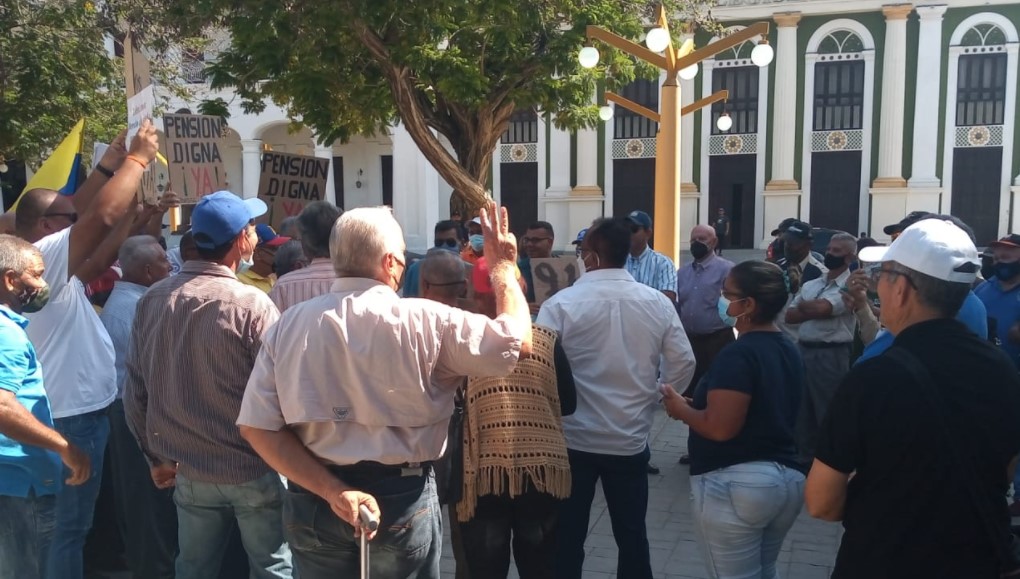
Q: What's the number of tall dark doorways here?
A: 5